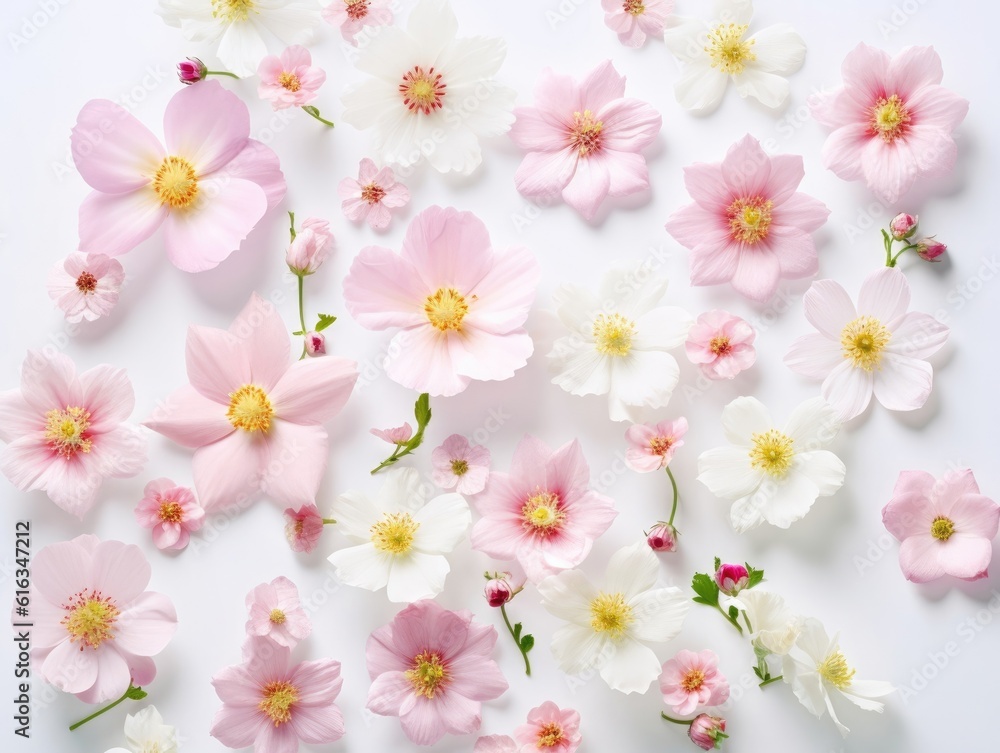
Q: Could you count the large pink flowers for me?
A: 13